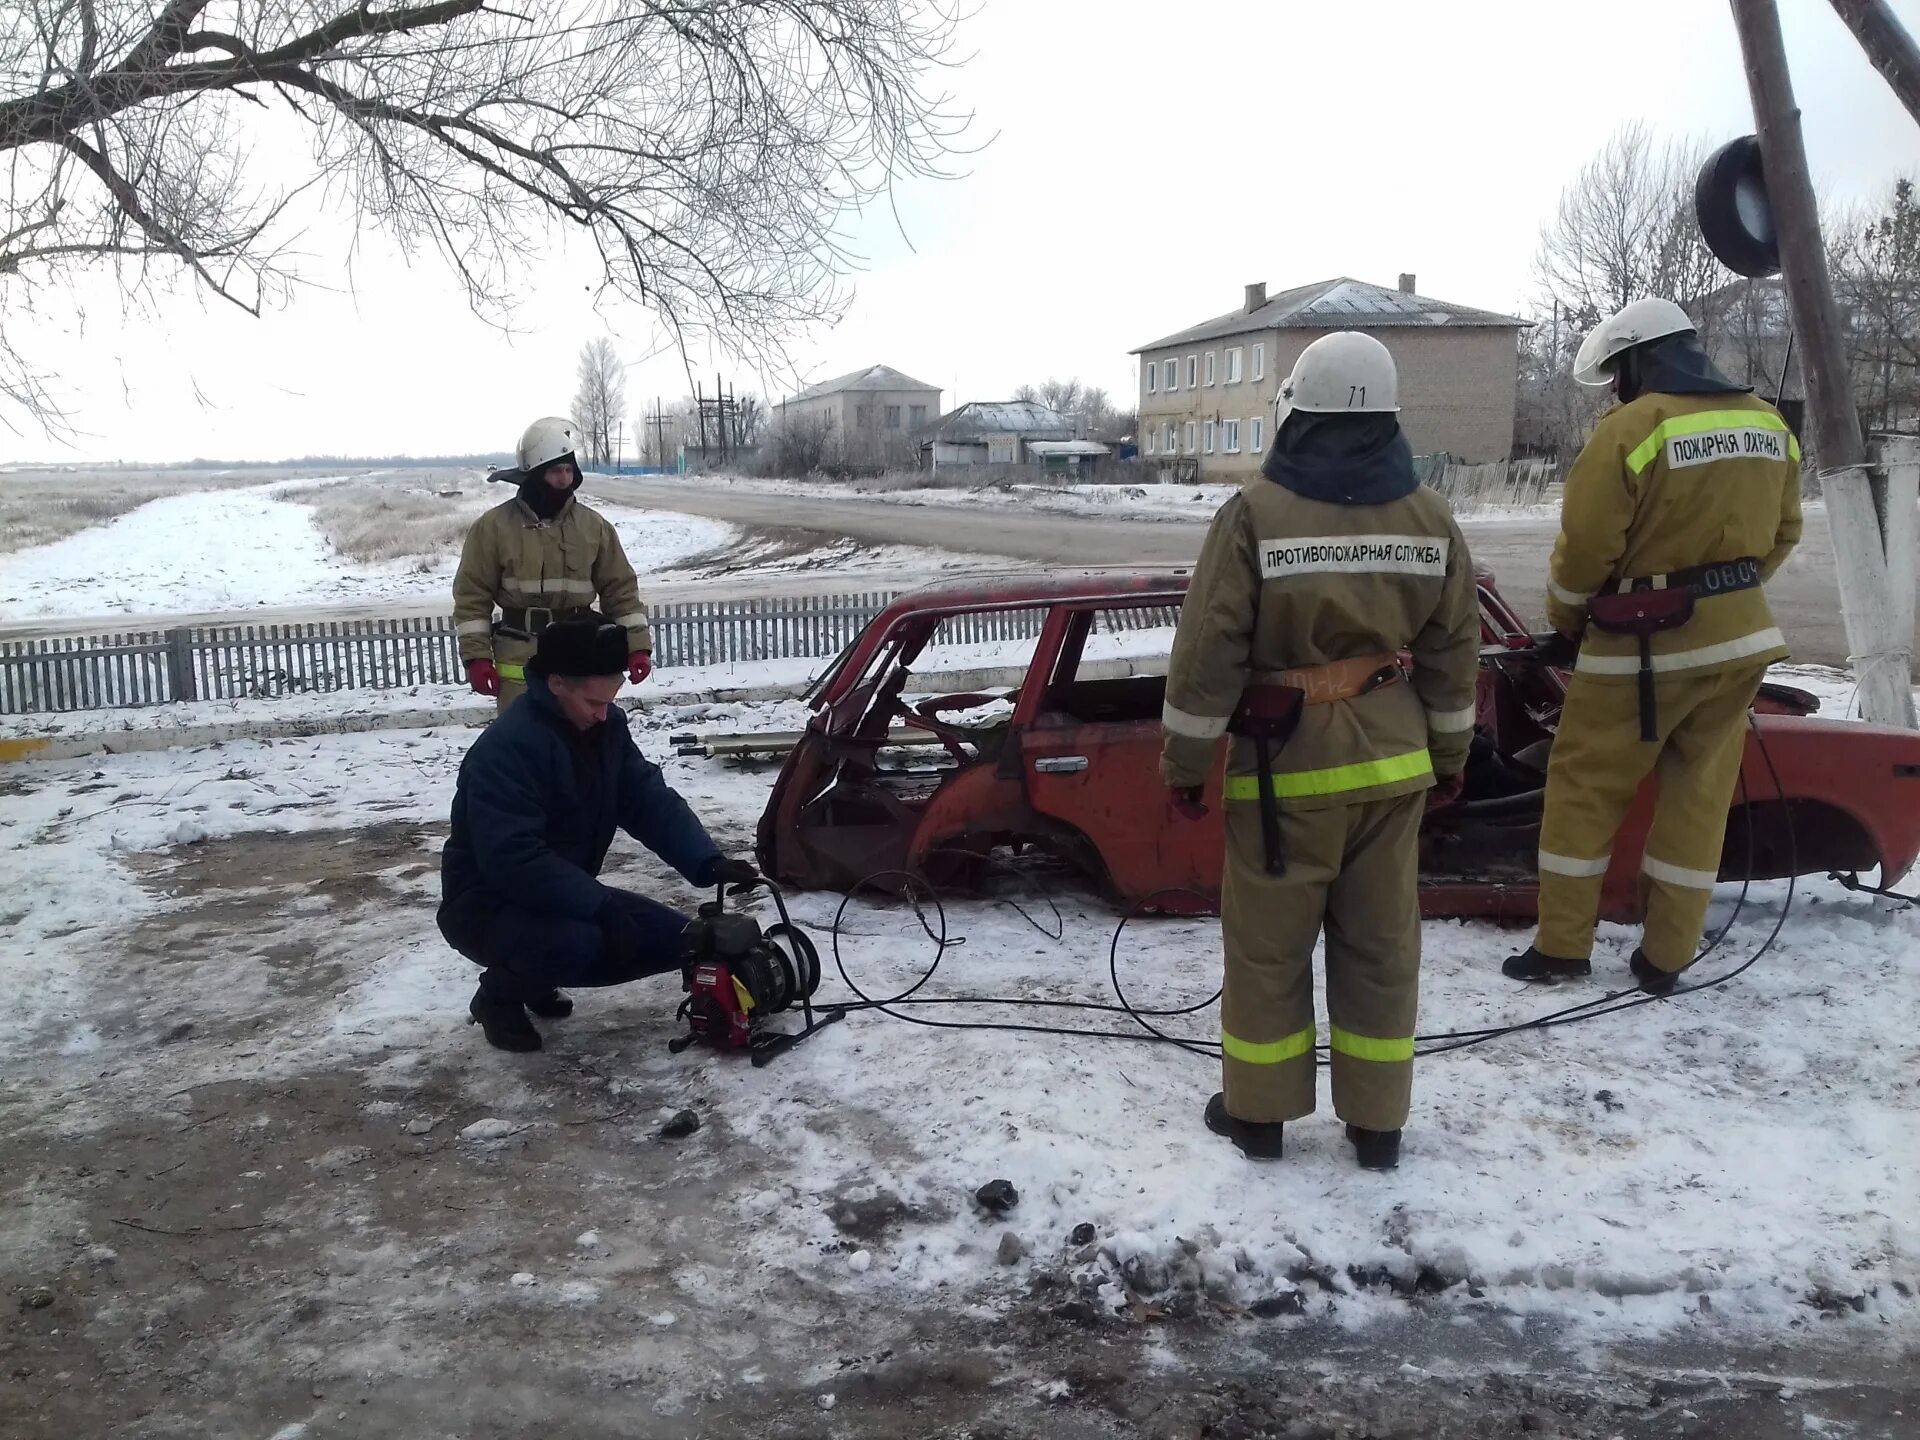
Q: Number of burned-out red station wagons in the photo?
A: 1